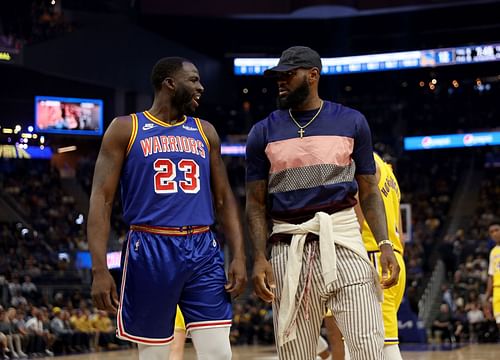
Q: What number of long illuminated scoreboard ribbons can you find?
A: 2